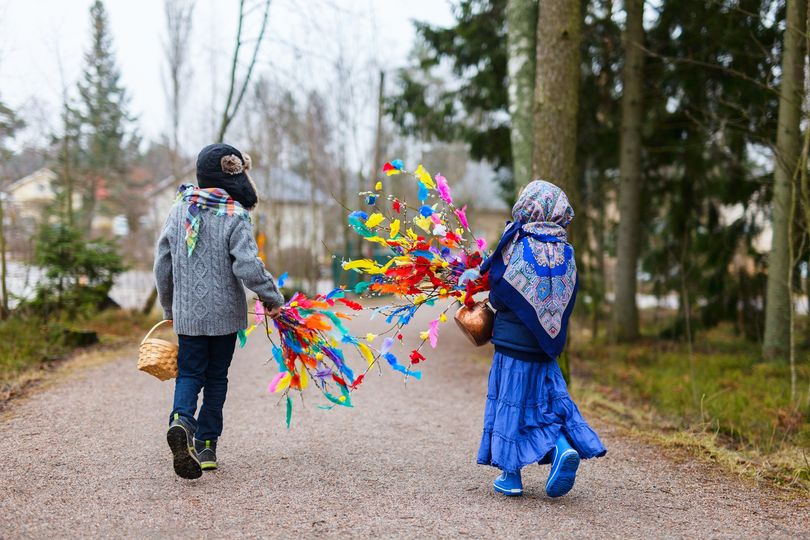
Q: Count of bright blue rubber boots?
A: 2